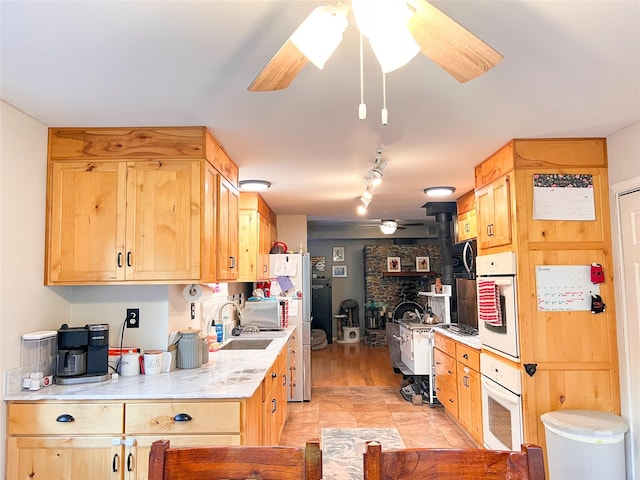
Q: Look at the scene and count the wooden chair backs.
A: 2